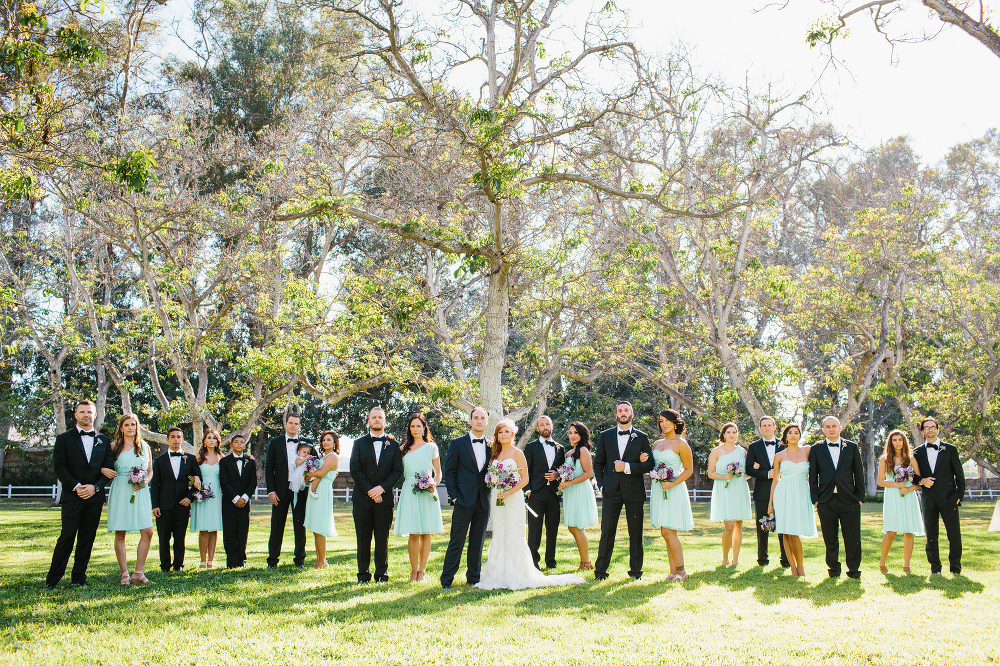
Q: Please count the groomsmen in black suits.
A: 10